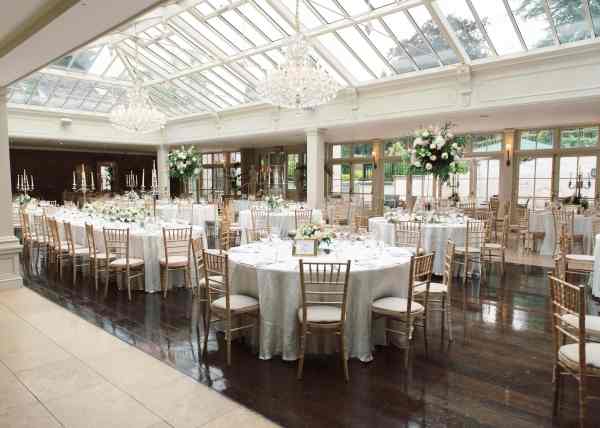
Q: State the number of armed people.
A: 0